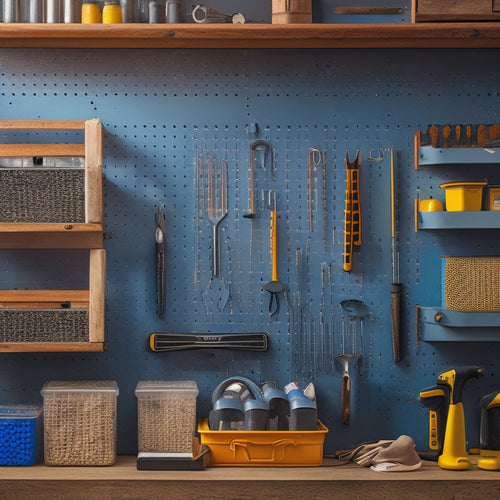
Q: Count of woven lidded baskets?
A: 2